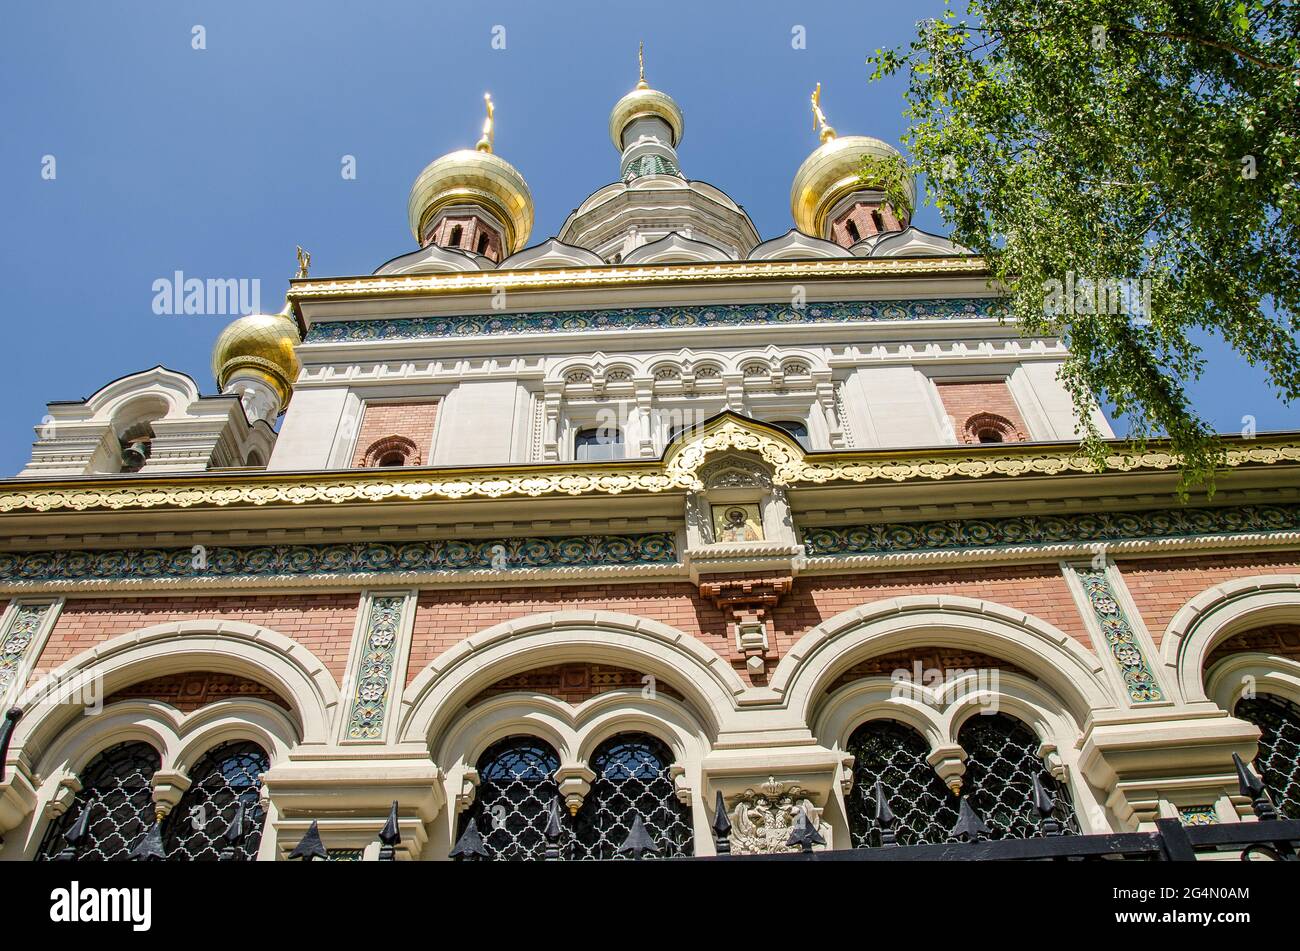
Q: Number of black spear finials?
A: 14